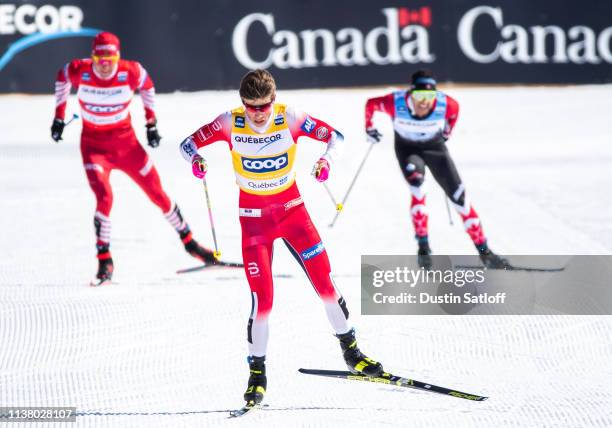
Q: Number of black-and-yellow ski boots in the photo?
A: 2